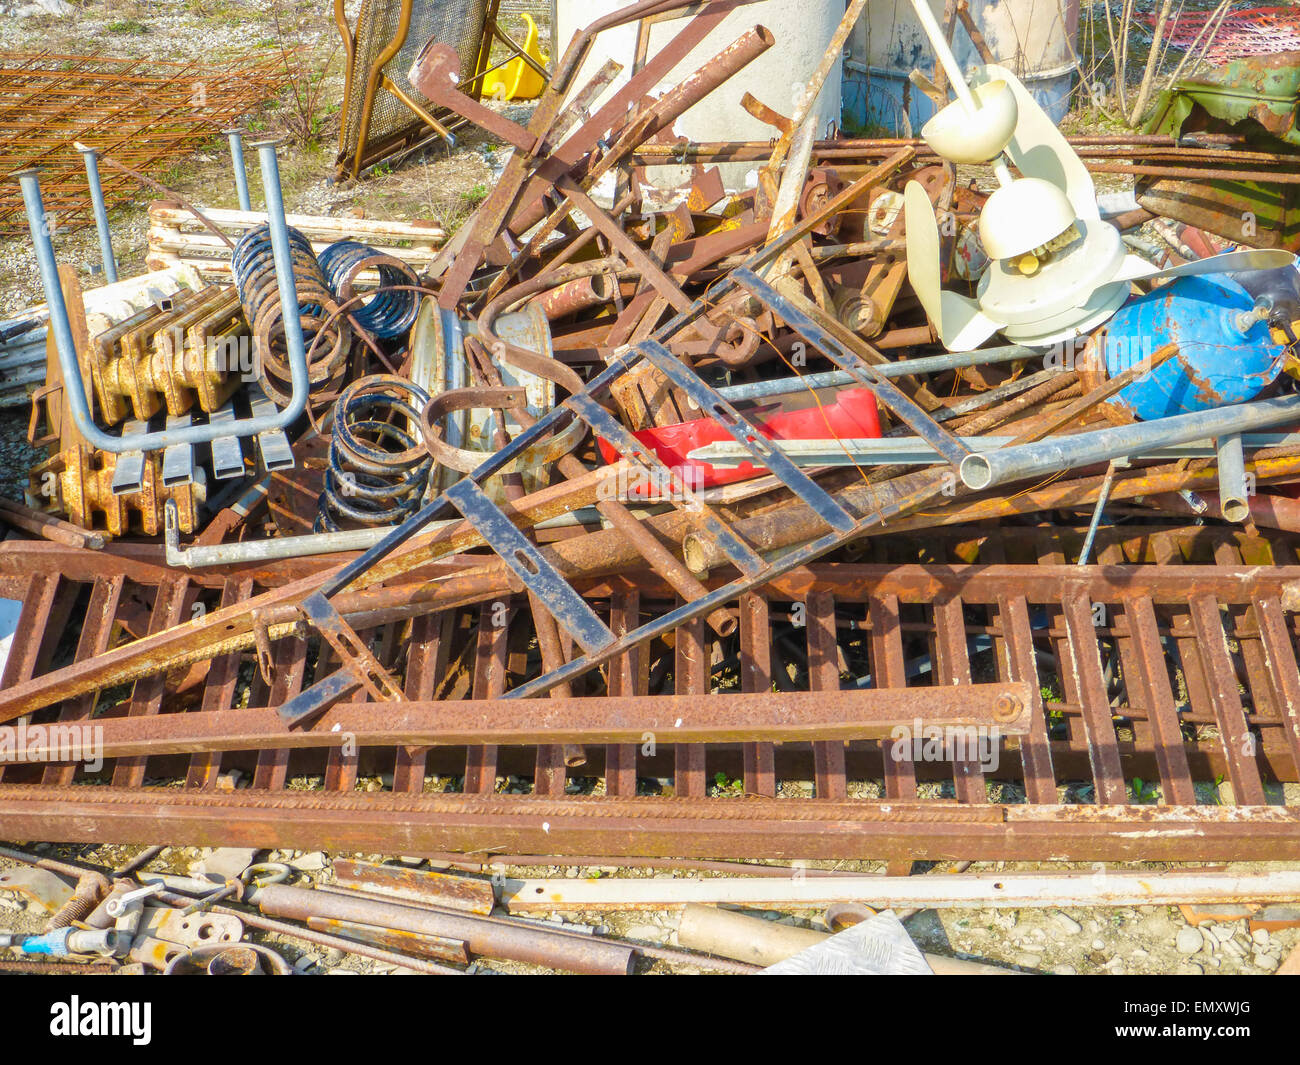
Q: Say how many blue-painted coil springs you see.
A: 3